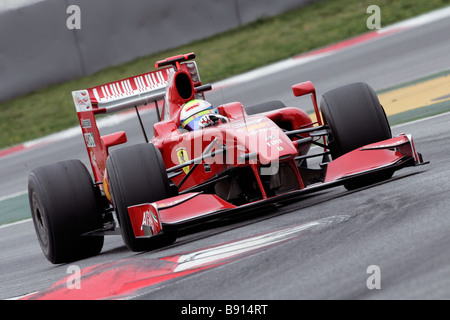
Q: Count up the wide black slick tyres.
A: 4